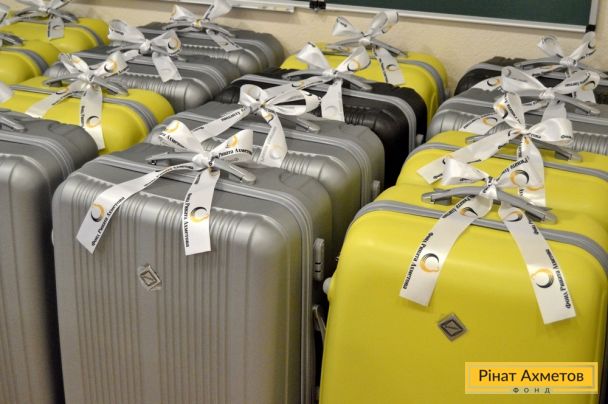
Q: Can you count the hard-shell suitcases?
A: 14